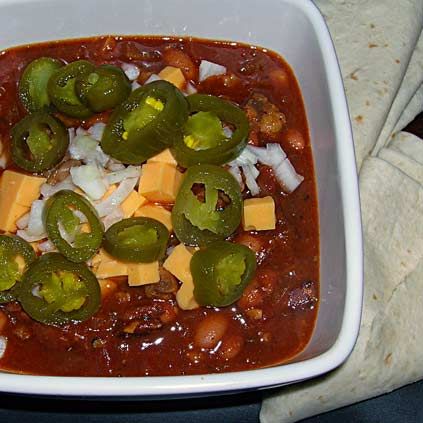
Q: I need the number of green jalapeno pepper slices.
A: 12